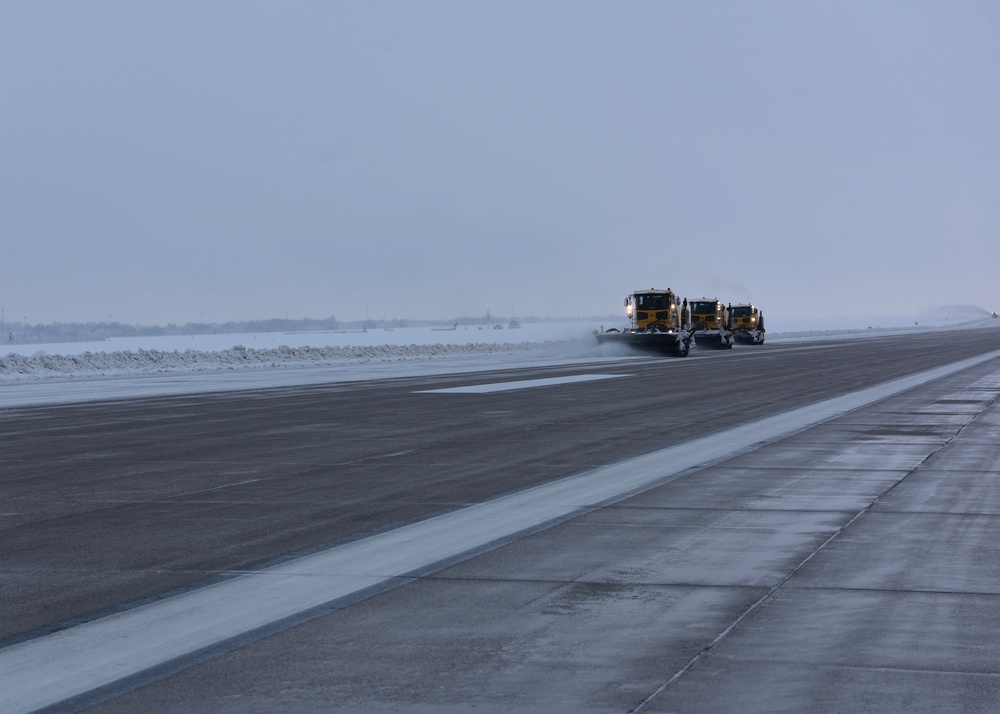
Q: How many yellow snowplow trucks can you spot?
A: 3